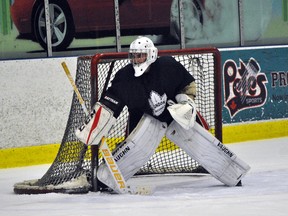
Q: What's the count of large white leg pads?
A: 2